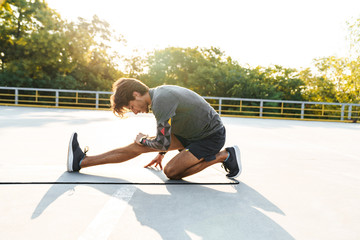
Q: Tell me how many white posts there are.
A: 8